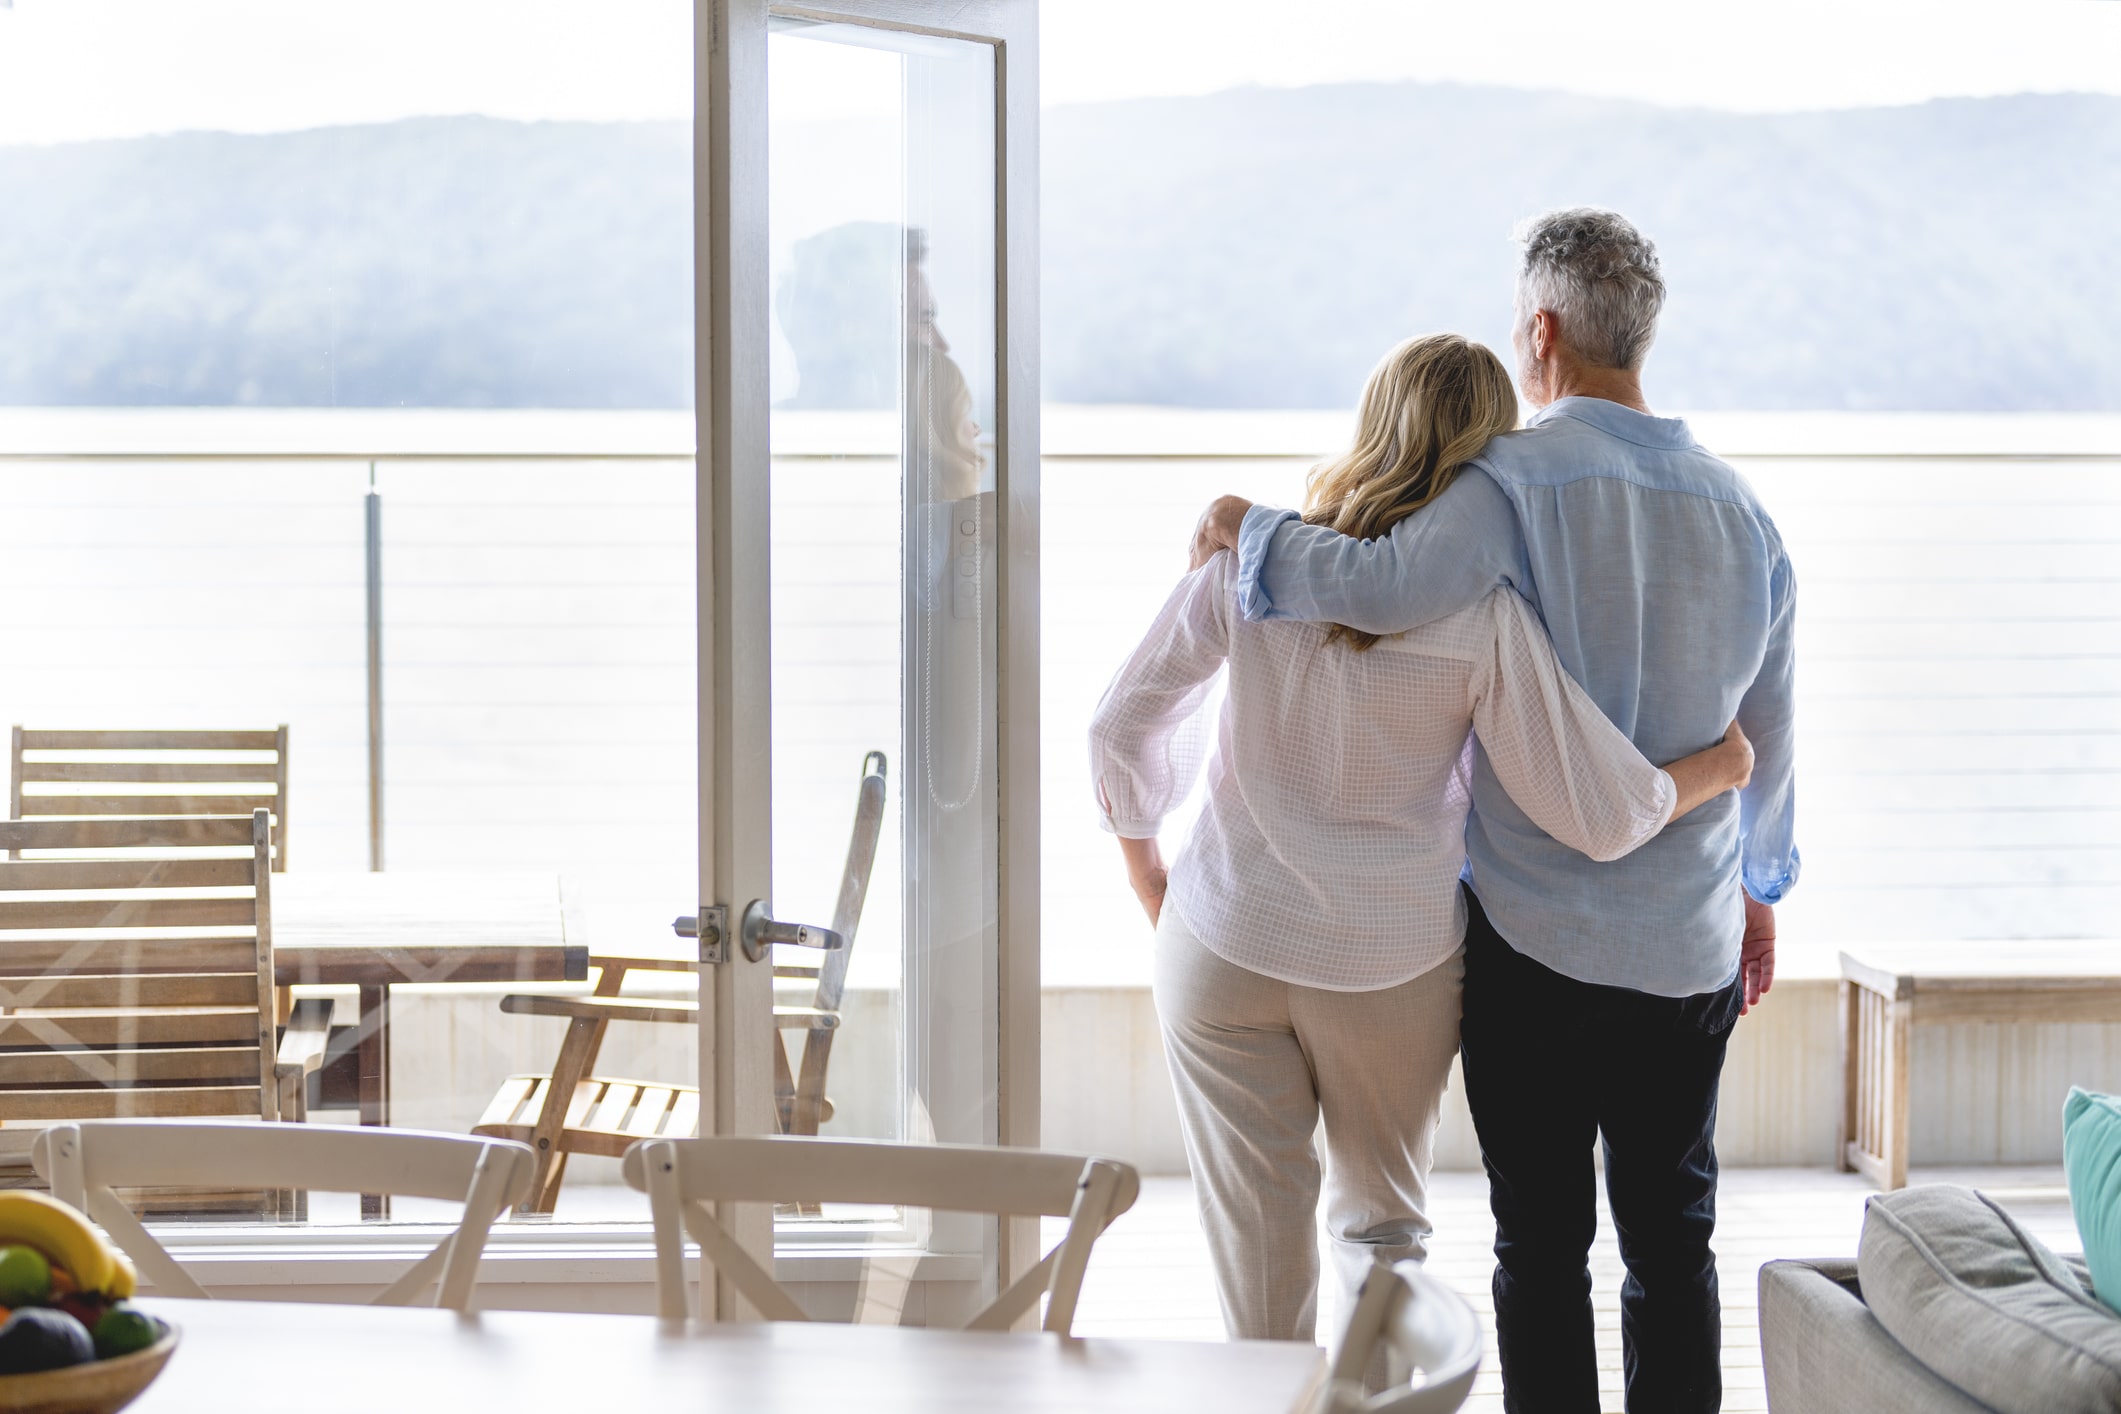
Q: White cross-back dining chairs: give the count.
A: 3